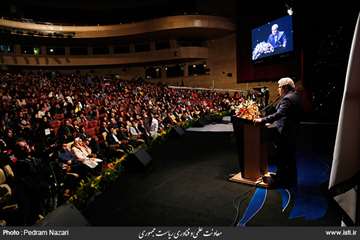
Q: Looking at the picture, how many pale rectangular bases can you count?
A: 1